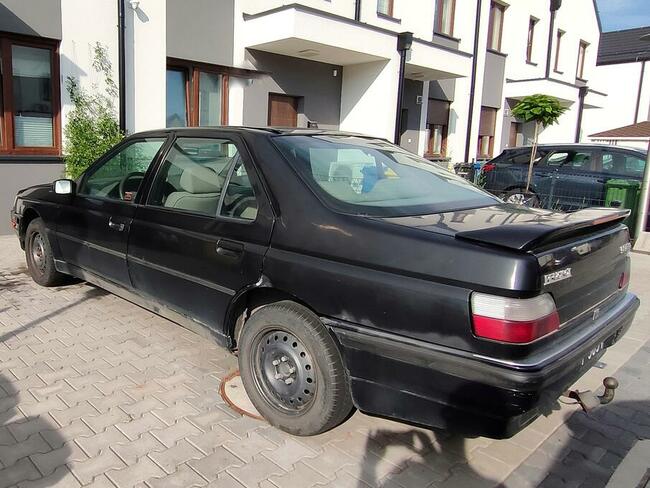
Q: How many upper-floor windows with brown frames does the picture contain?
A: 6